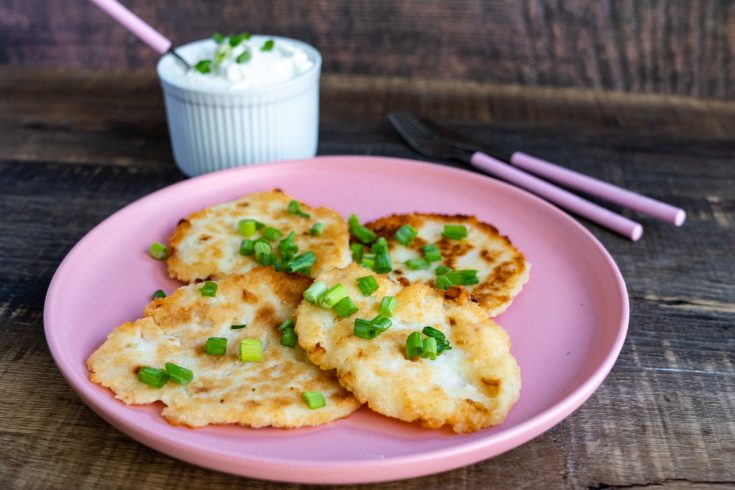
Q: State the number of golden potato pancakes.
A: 4